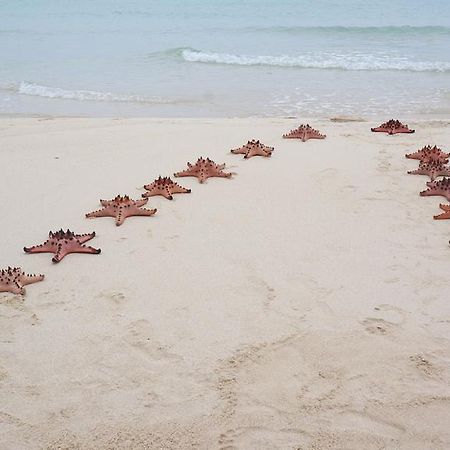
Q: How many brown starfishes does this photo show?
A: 12